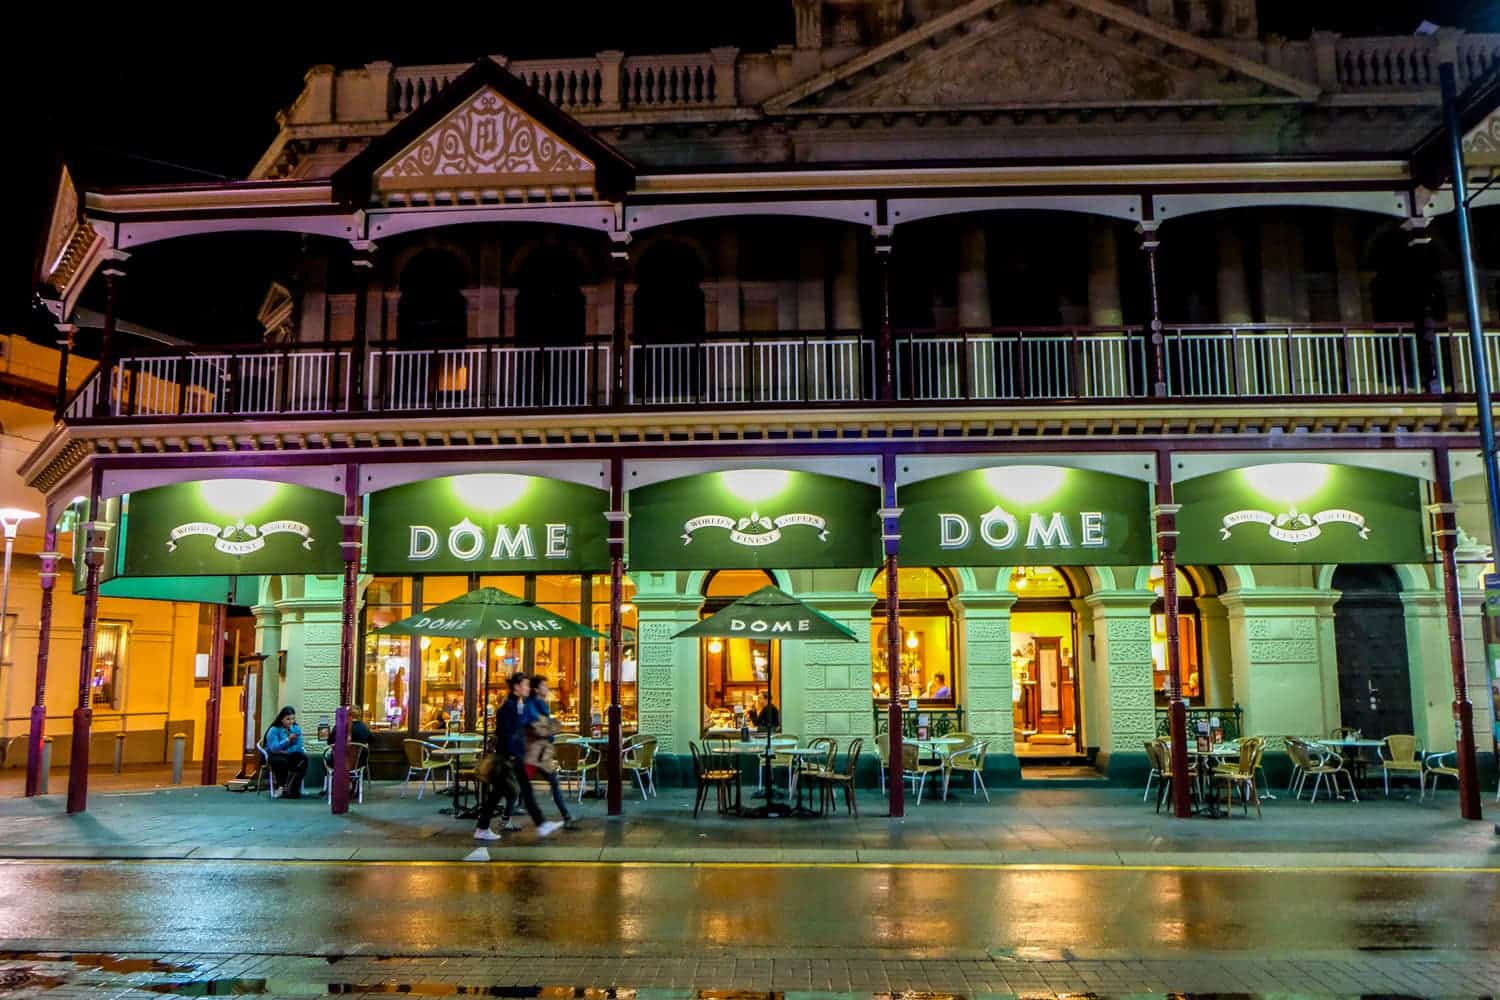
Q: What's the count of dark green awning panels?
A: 5